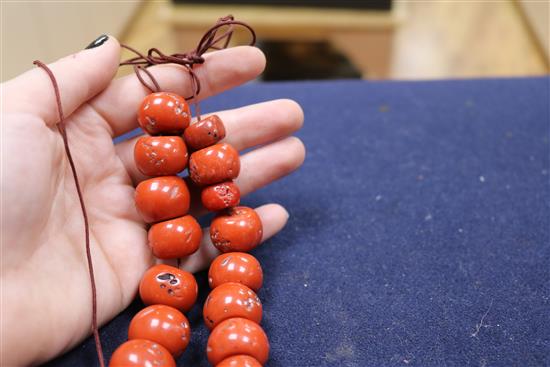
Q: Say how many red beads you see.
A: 15